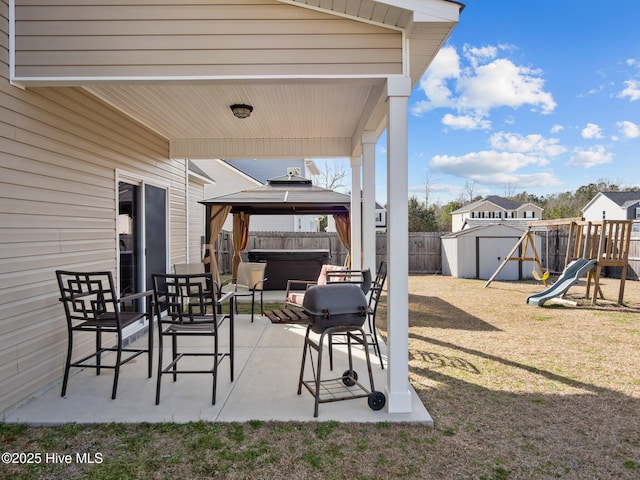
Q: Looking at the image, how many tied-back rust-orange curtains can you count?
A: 3